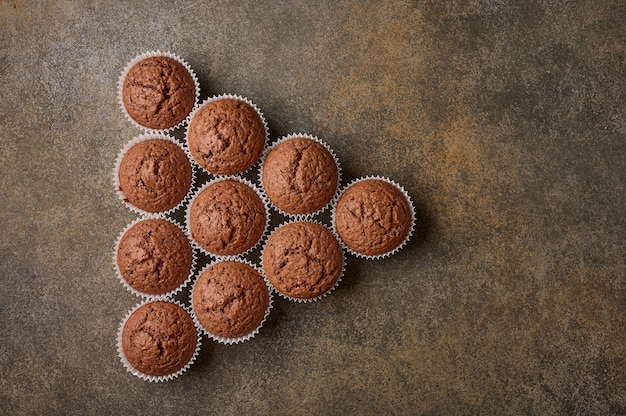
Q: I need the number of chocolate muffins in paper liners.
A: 10